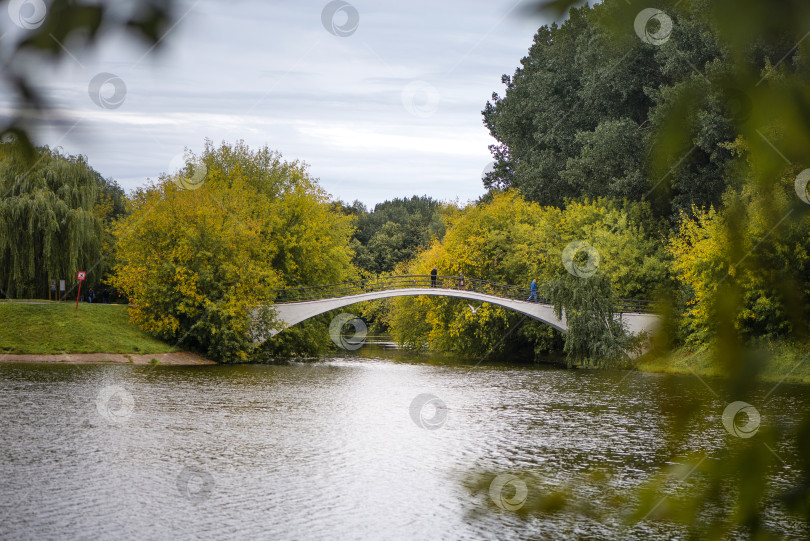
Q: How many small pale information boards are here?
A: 2